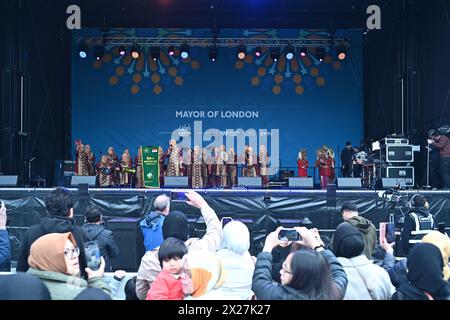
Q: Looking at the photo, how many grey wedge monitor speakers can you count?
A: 7